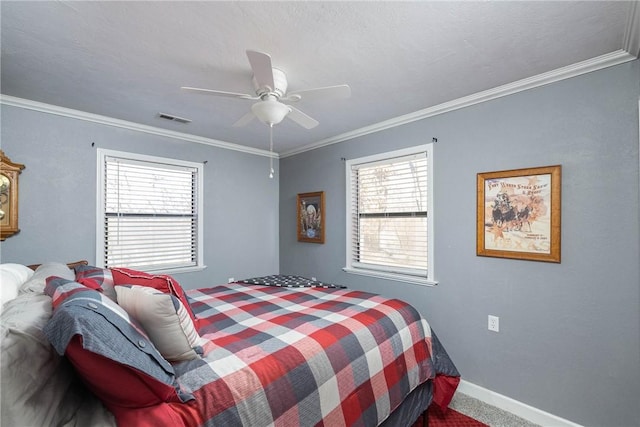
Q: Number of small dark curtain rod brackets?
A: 4